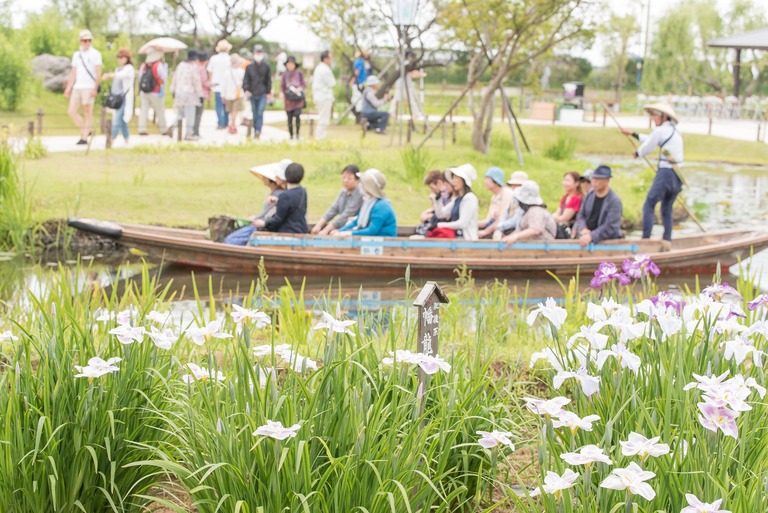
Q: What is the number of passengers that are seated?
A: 13